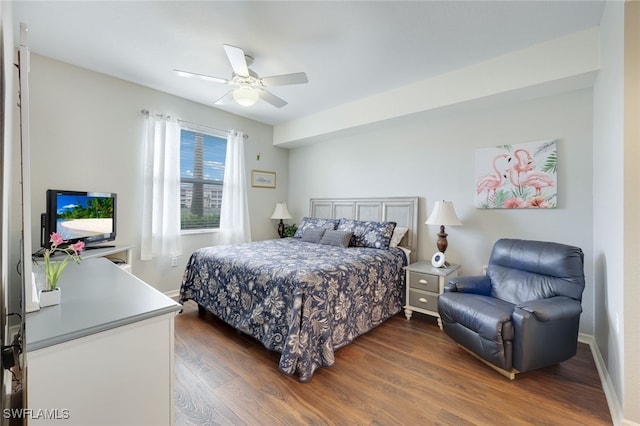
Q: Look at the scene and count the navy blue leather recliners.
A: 1